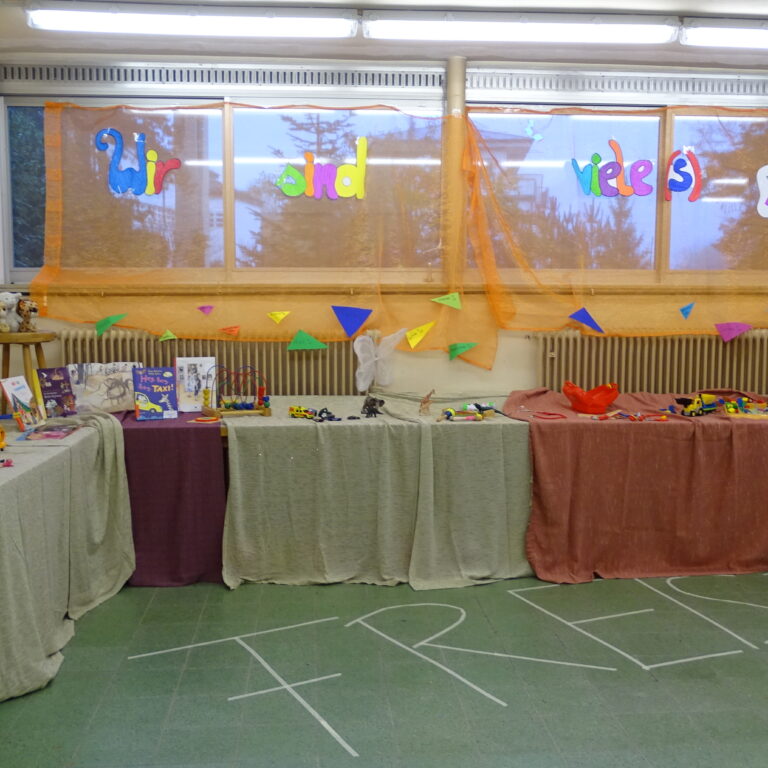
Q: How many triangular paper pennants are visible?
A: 13